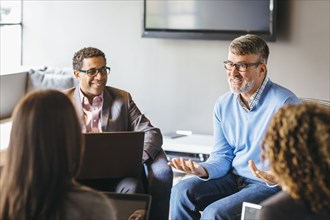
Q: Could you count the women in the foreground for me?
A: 2